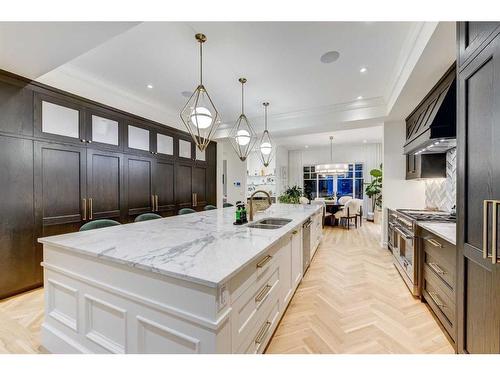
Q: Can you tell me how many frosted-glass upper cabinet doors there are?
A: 6